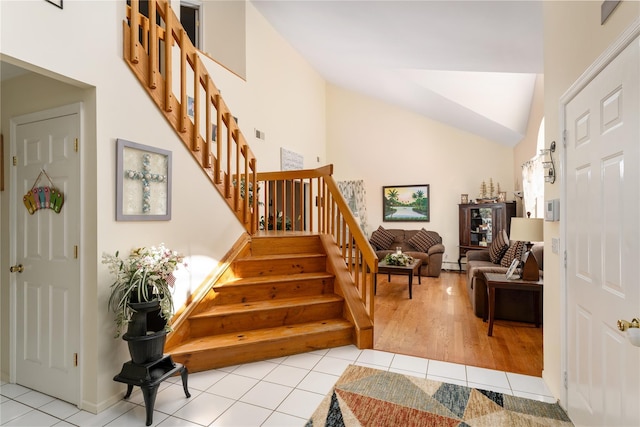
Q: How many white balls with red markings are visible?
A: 0